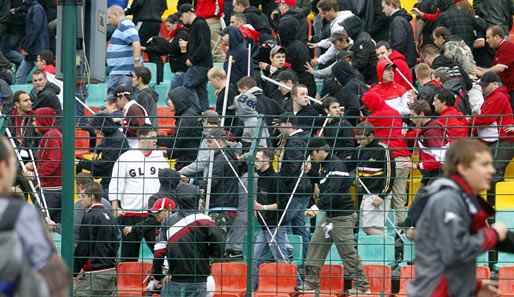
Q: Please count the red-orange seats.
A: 8